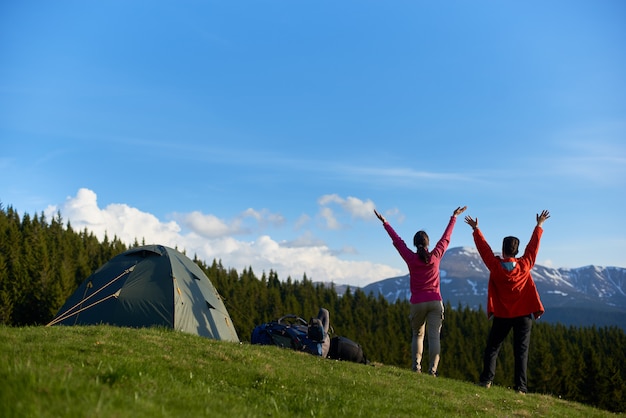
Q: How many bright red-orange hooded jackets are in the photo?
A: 1